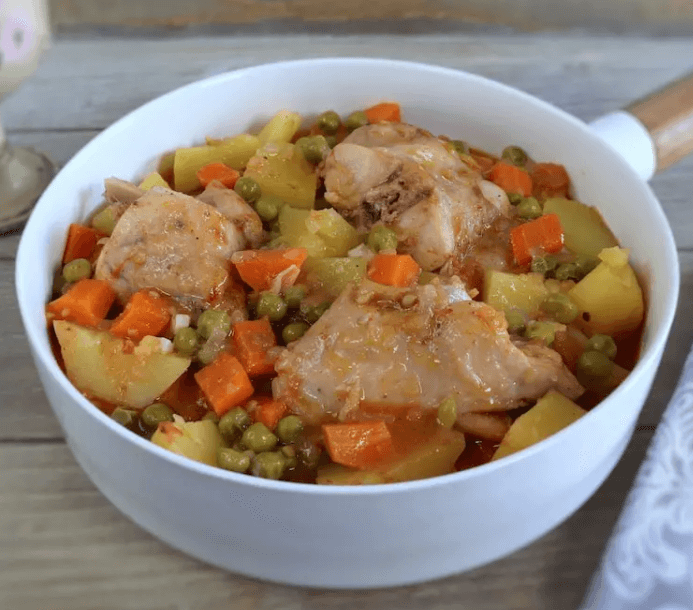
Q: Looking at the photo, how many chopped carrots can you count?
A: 14